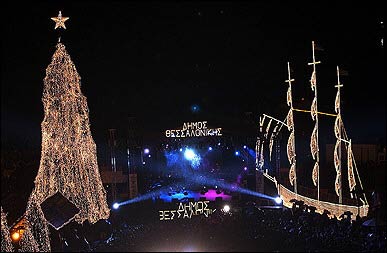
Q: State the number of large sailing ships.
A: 1